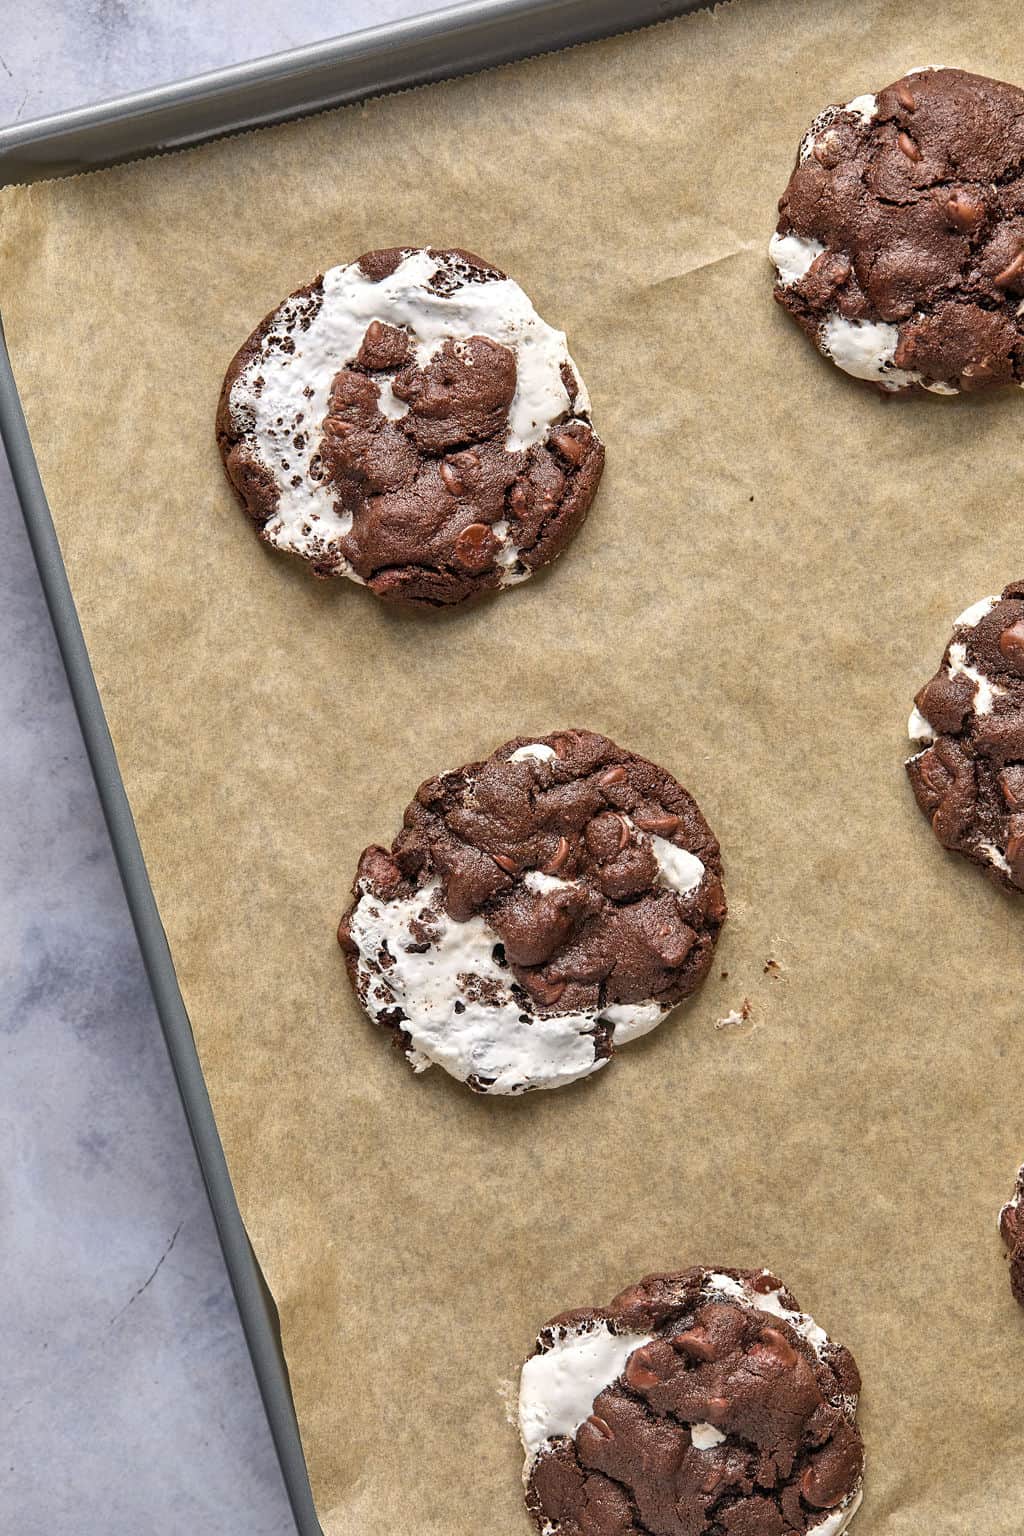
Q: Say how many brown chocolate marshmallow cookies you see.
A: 6